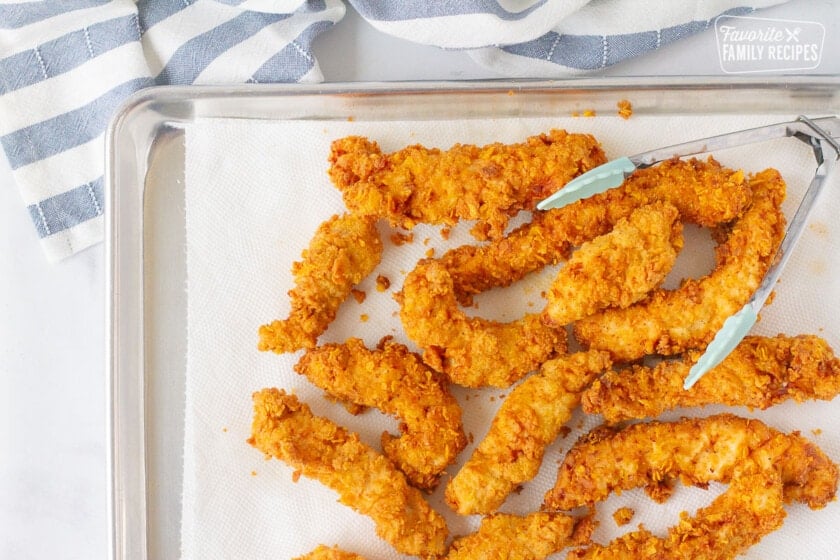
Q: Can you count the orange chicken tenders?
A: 14